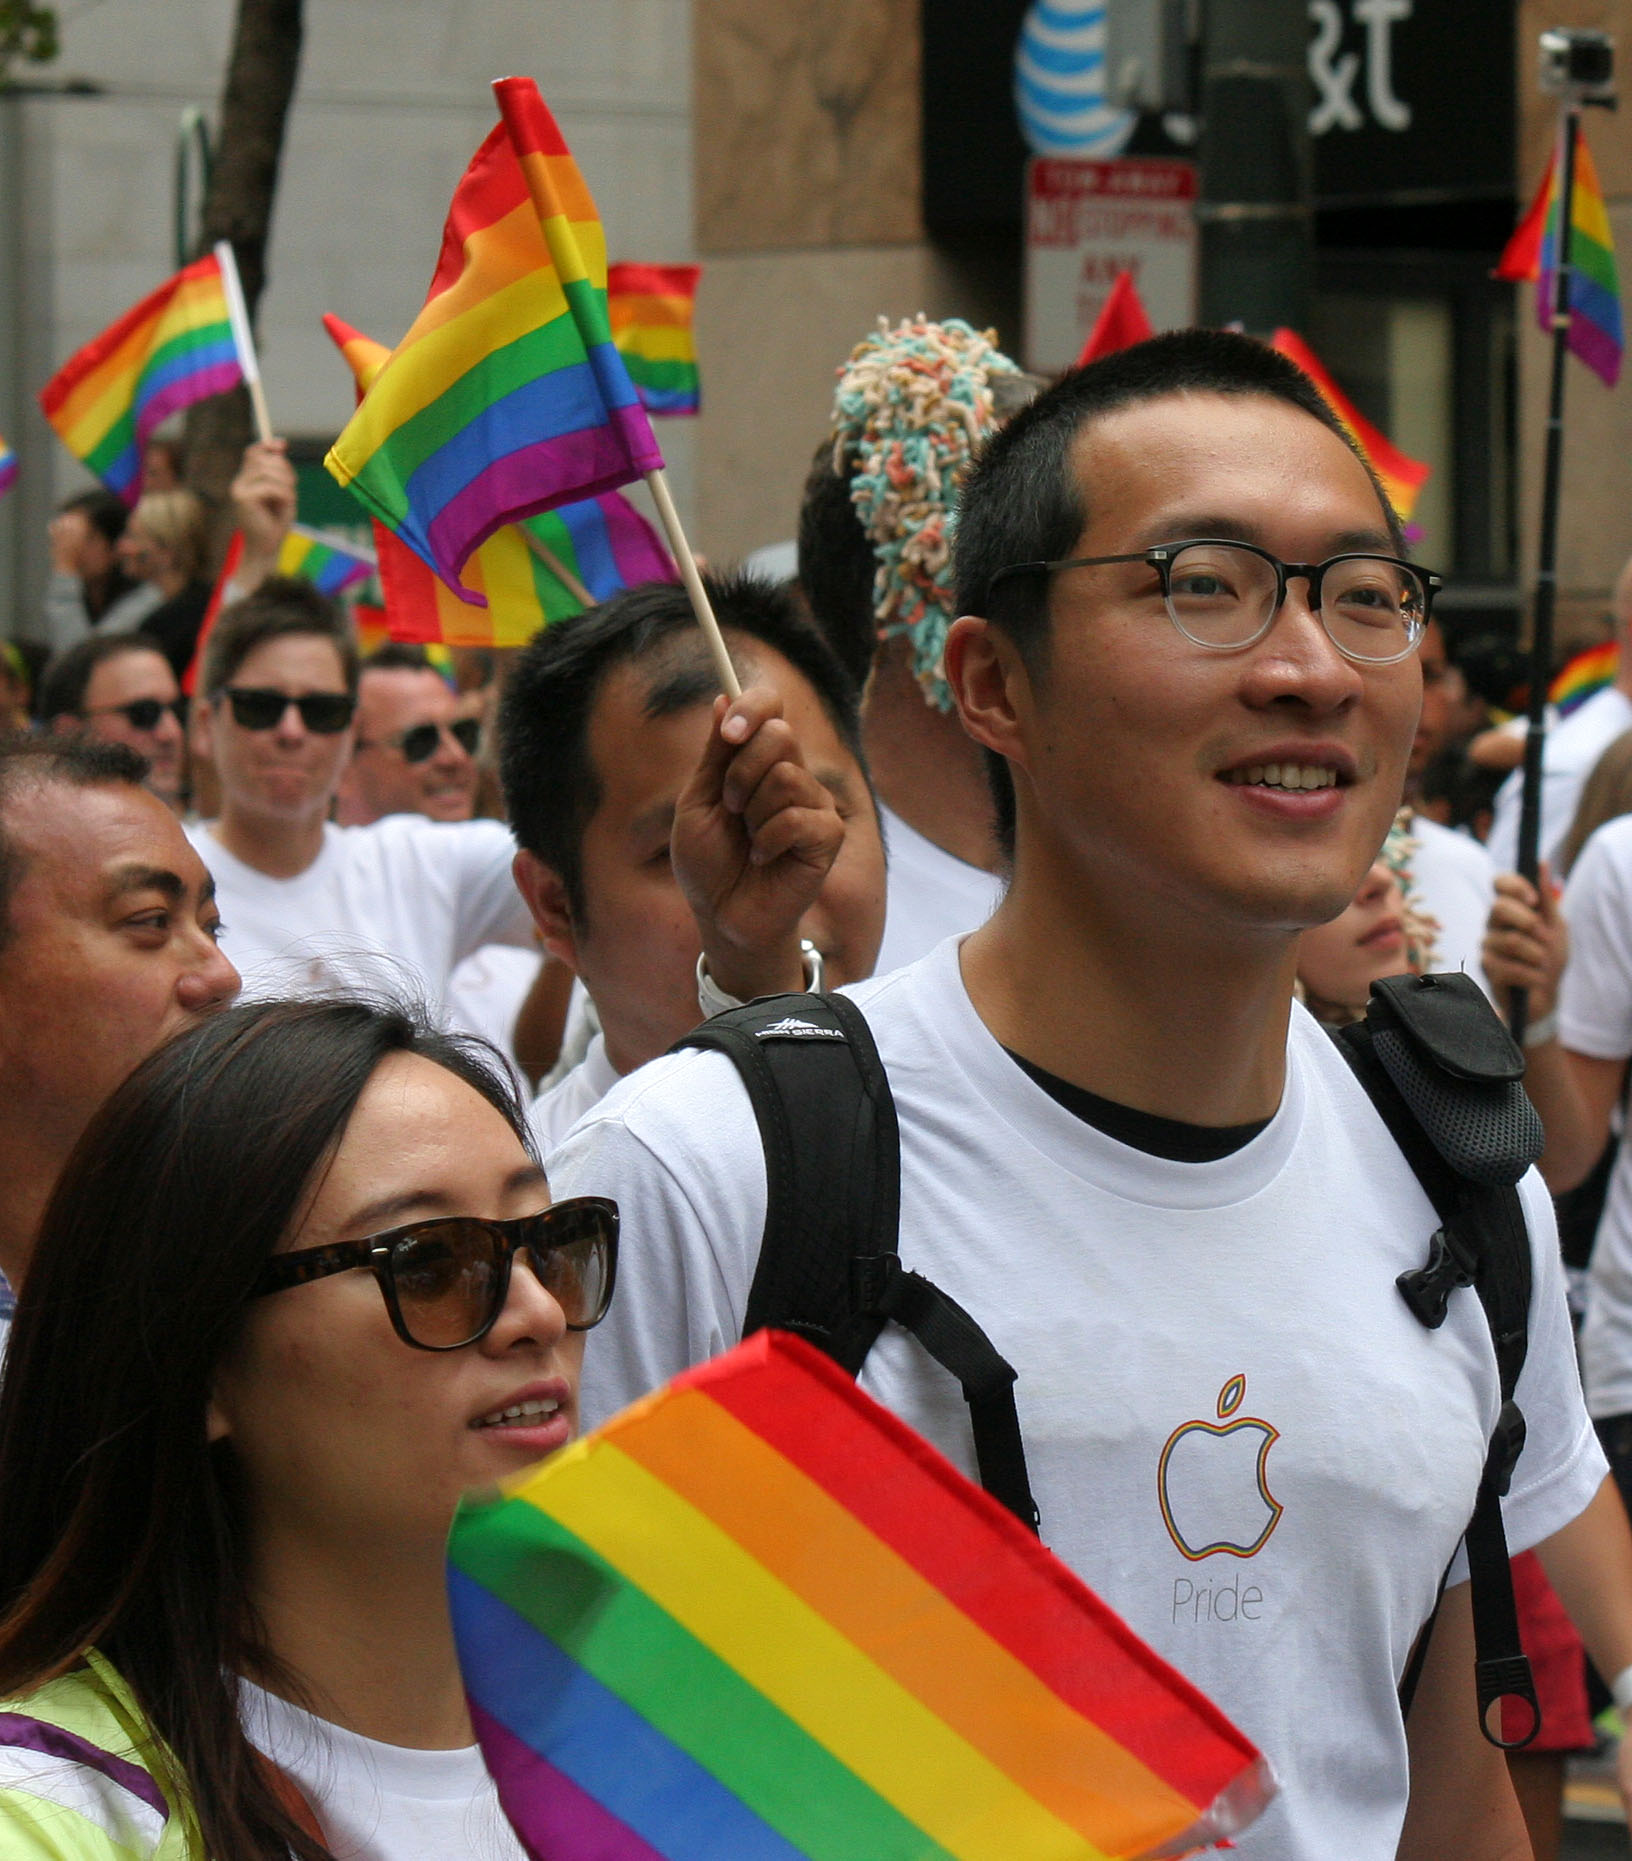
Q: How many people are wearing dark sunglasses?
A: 4